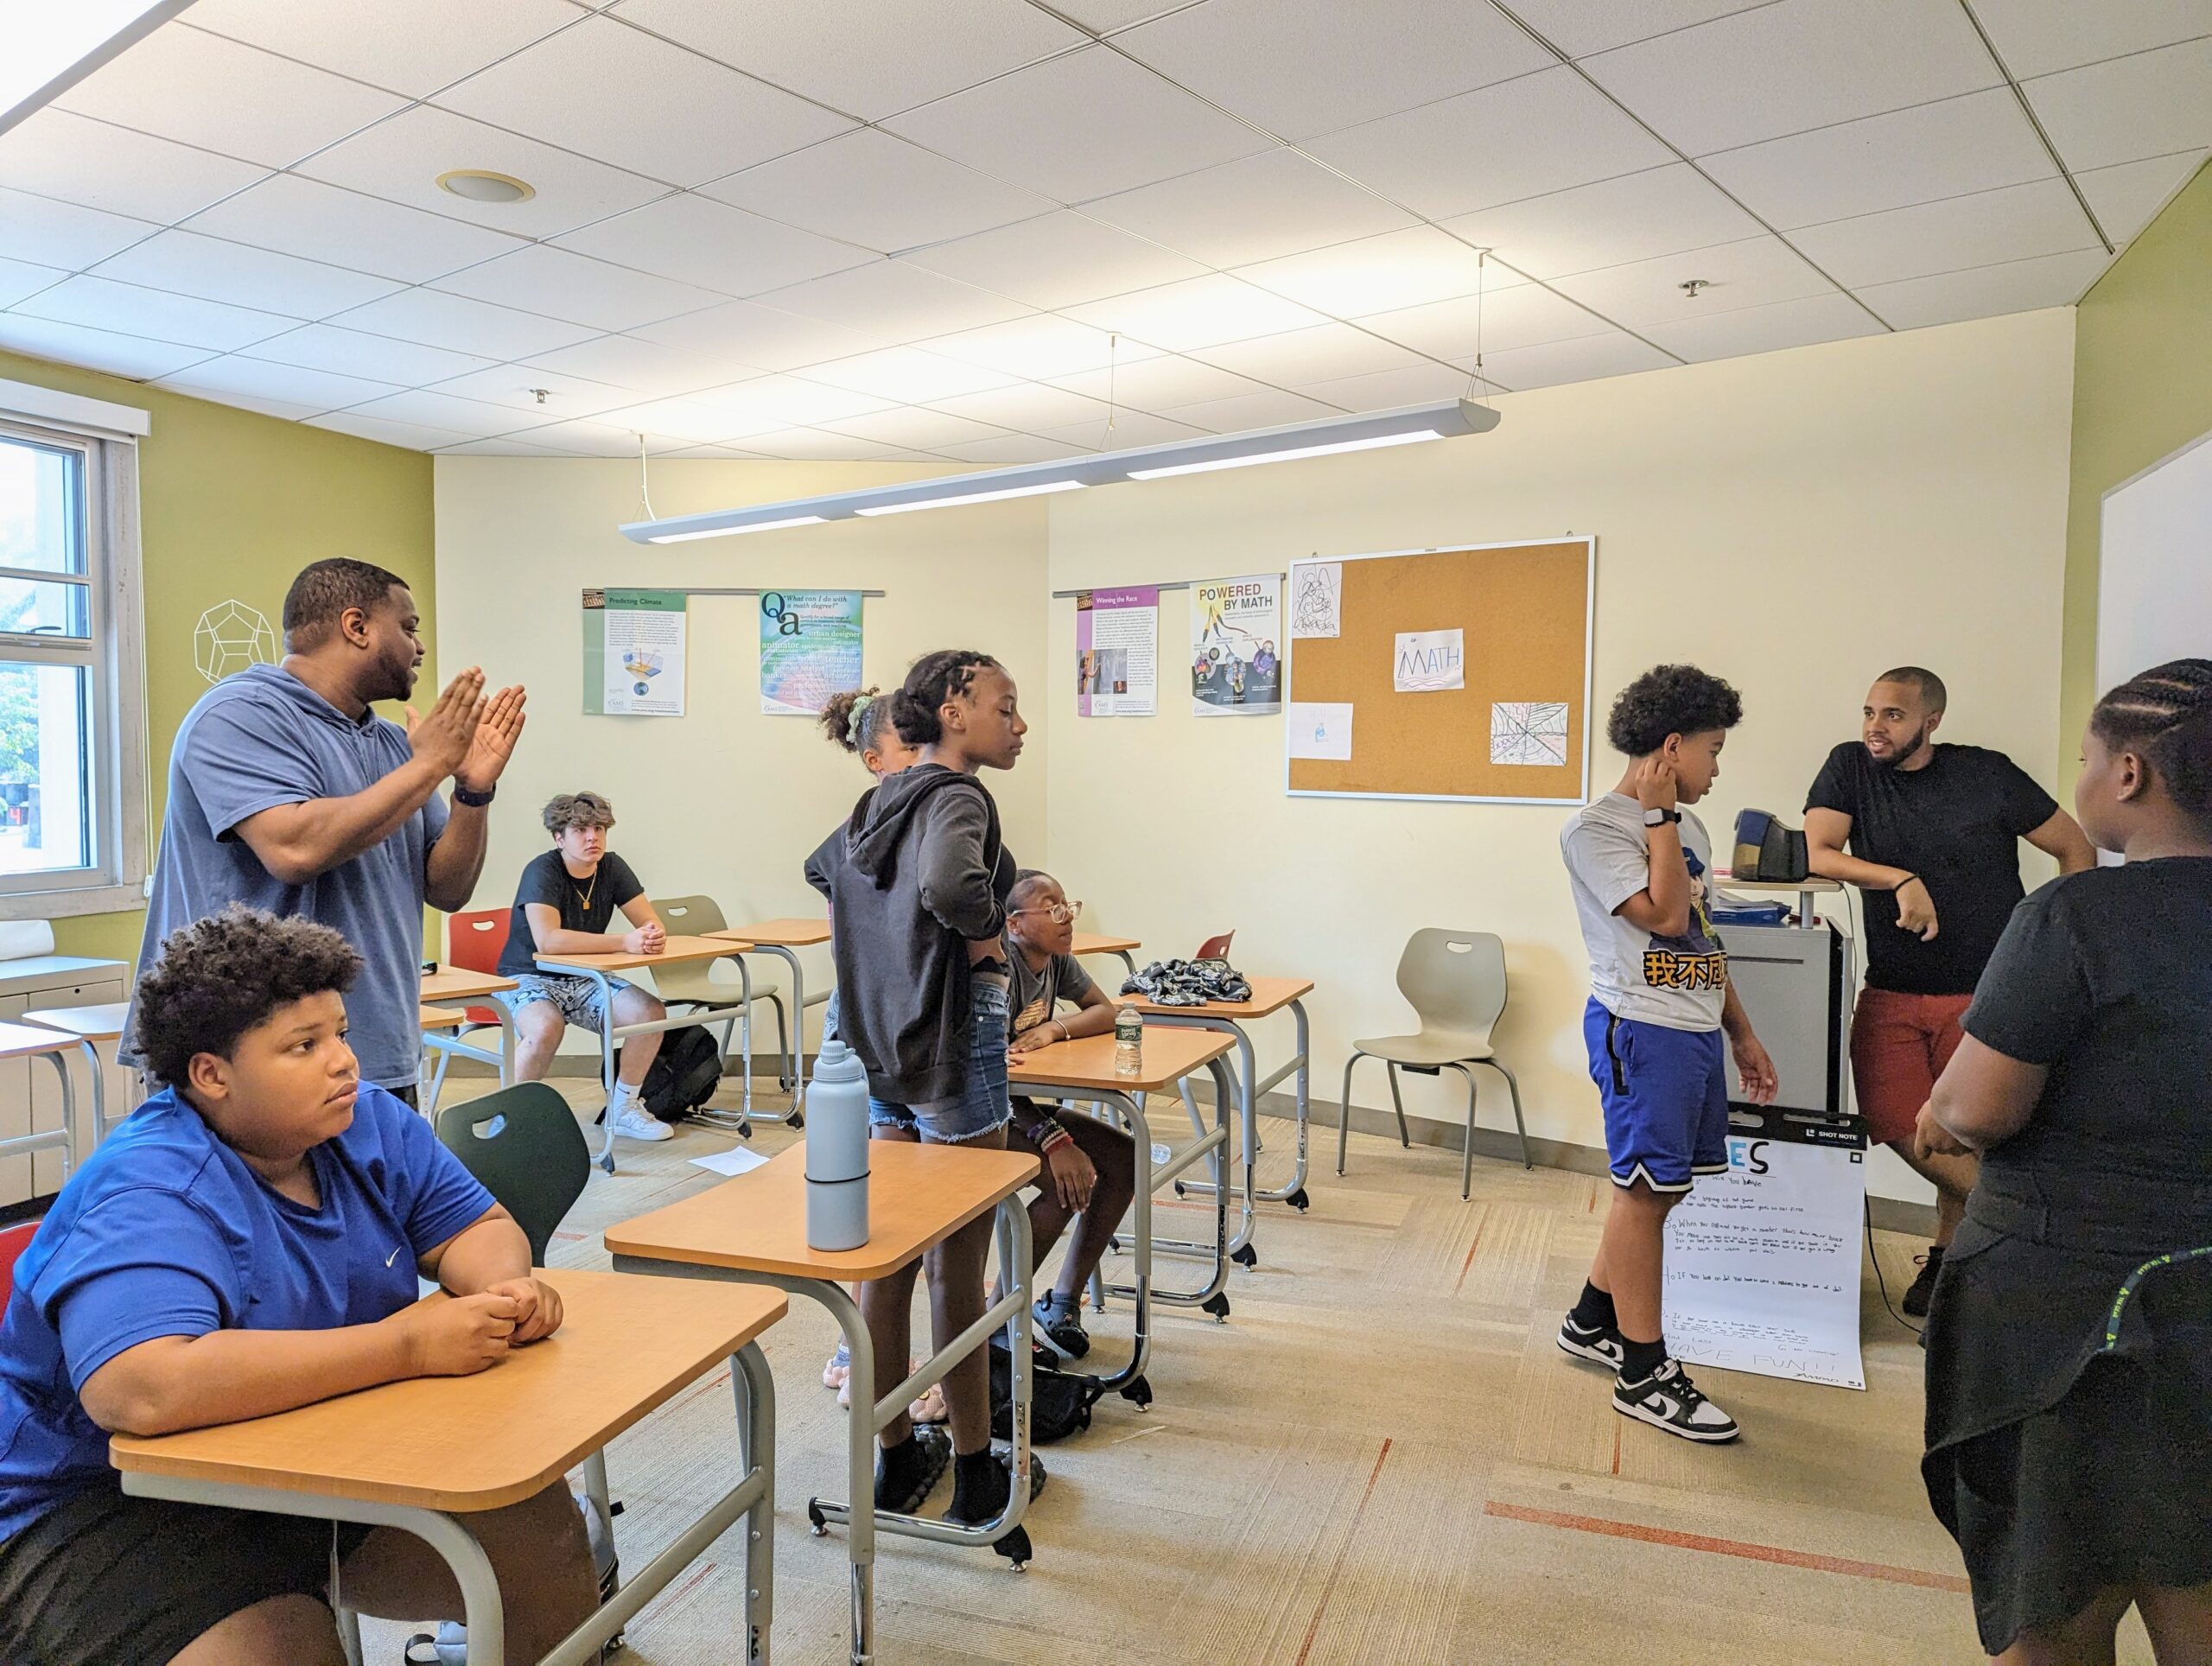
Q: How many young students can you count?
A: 7